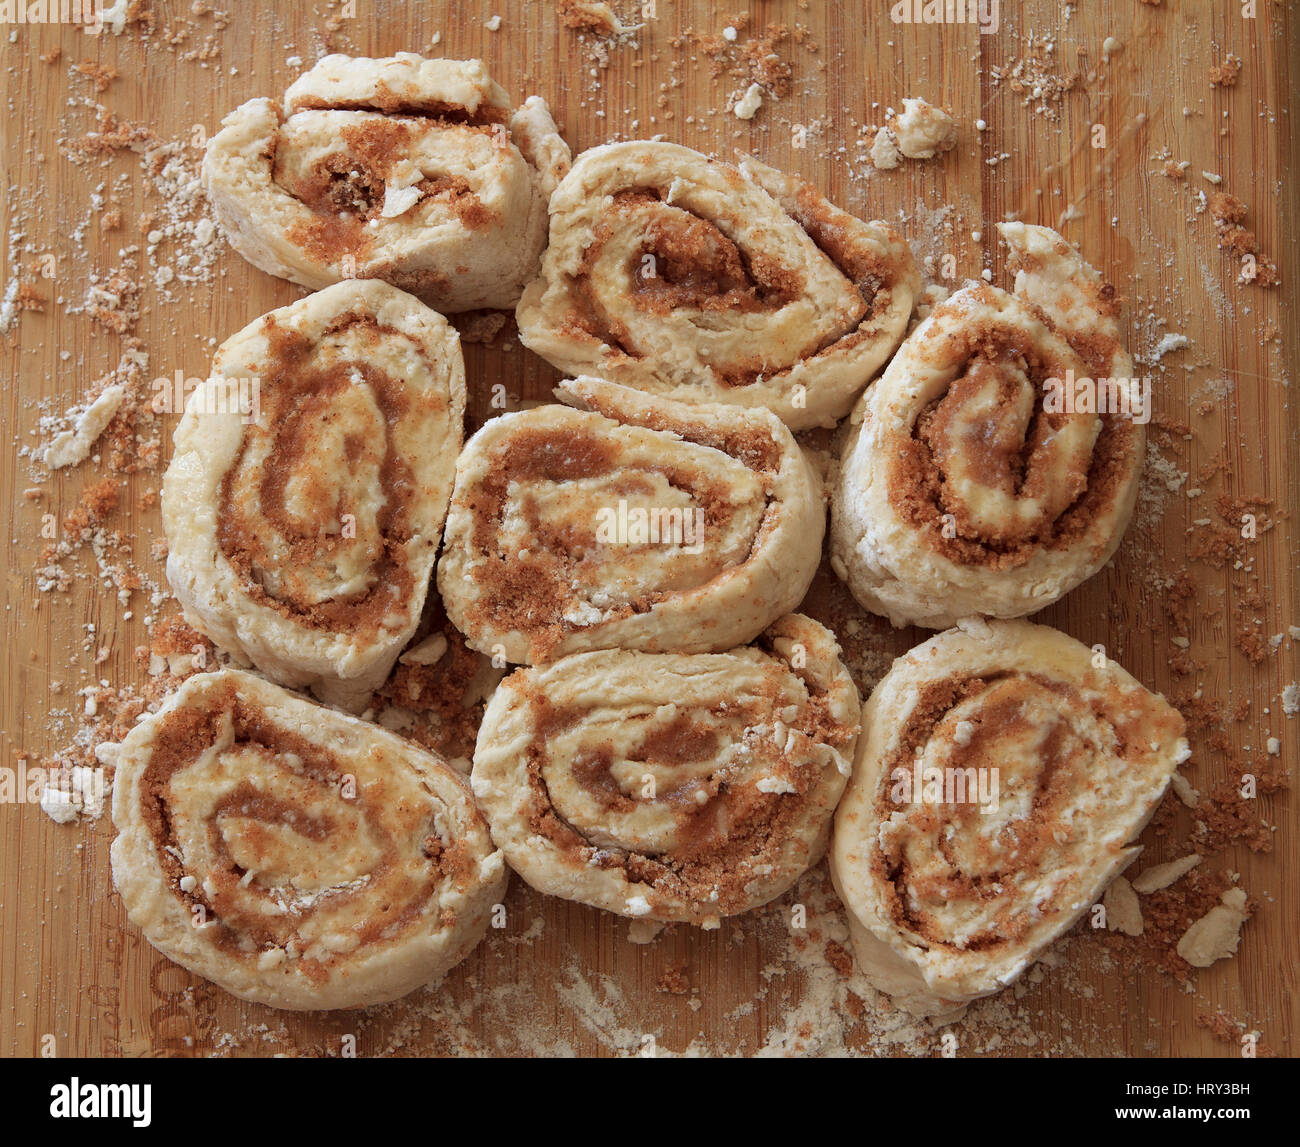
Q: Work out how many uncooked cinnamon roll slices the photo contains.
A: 8